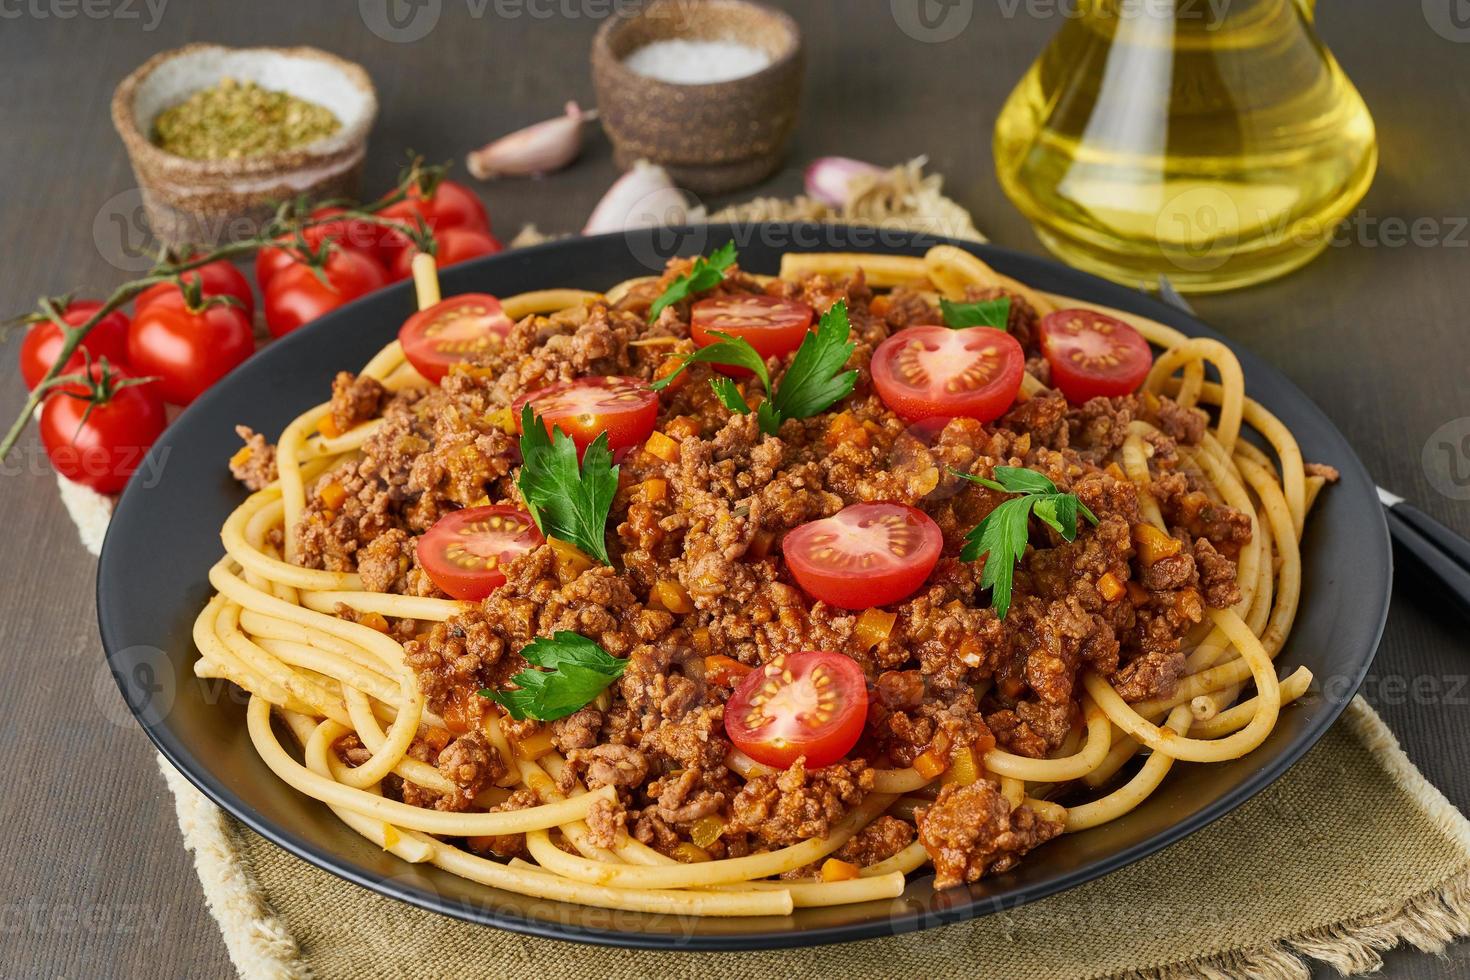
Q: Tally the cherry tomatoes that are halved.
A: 8